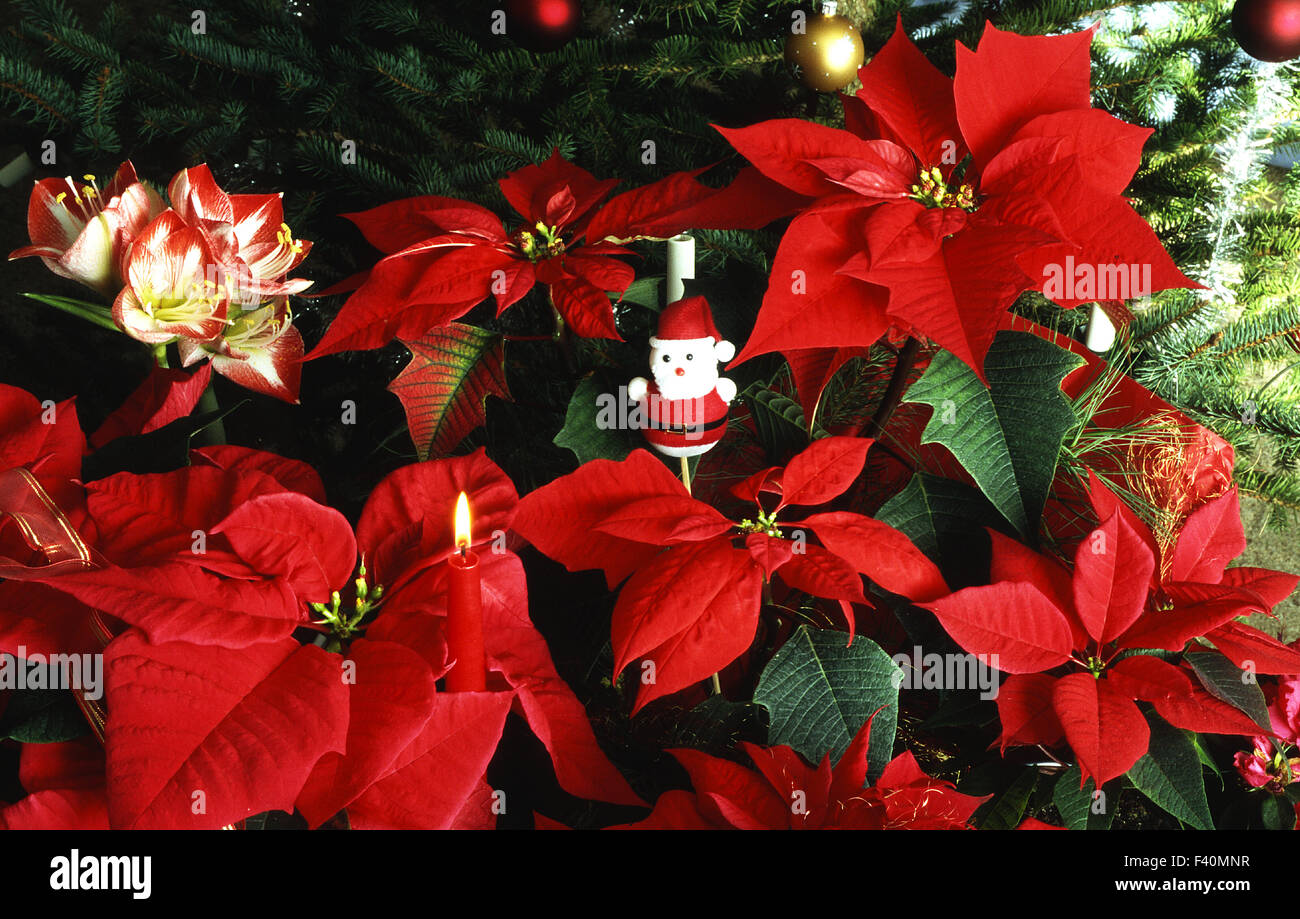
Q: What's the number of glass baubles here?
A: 3